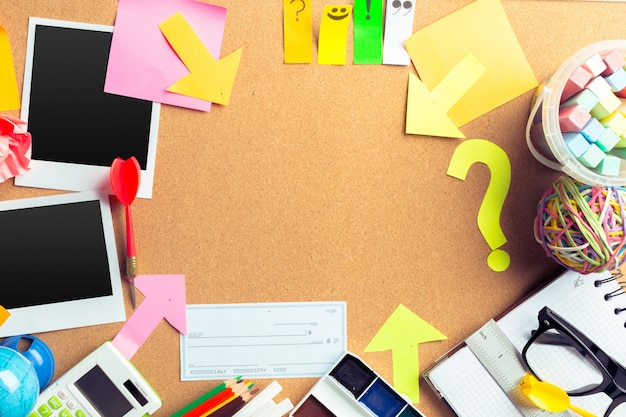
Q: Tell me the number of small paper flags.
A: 4